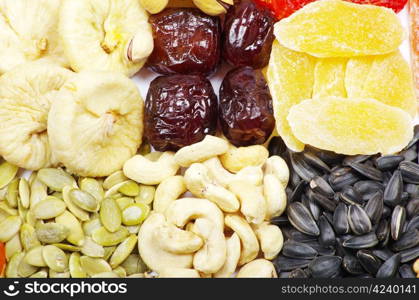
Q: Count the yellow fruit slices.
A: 5